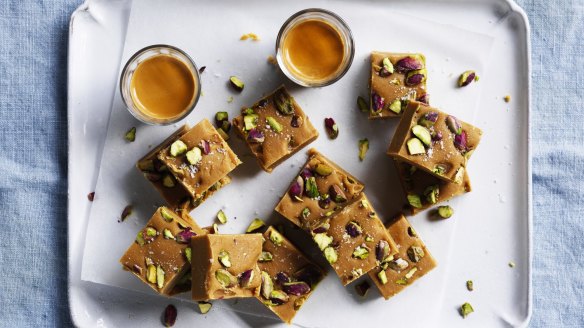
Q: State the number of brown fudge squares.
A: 12